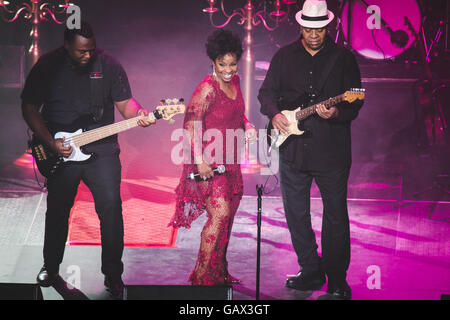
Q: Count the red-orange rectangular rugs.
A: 1